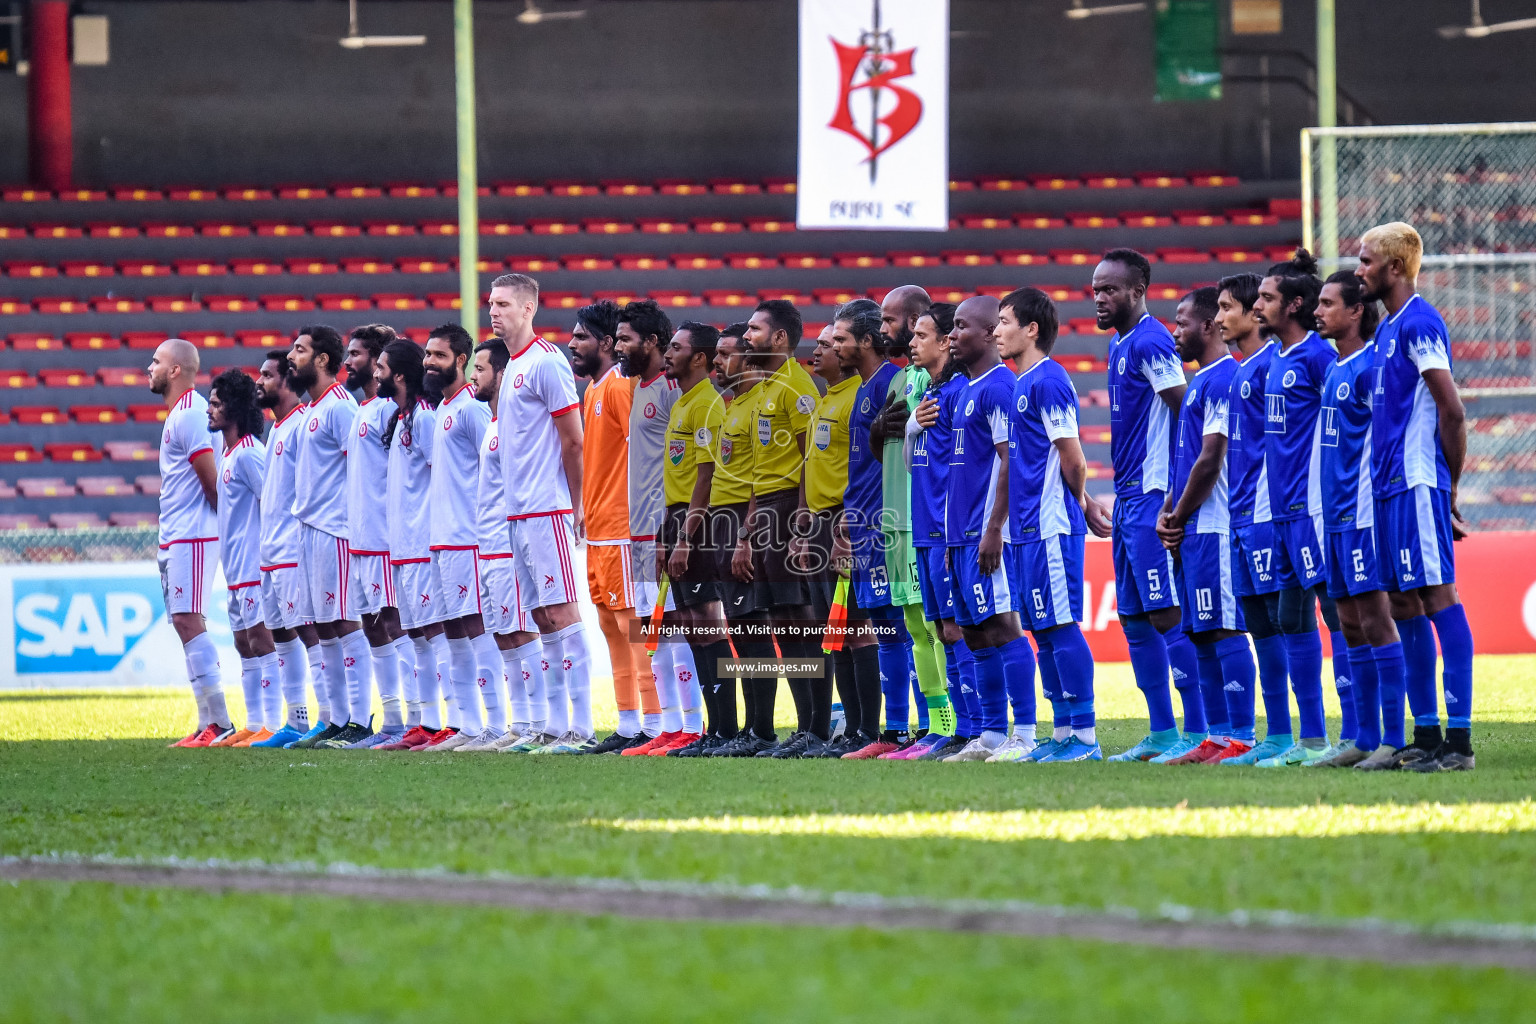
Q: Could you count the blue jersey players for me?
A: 10